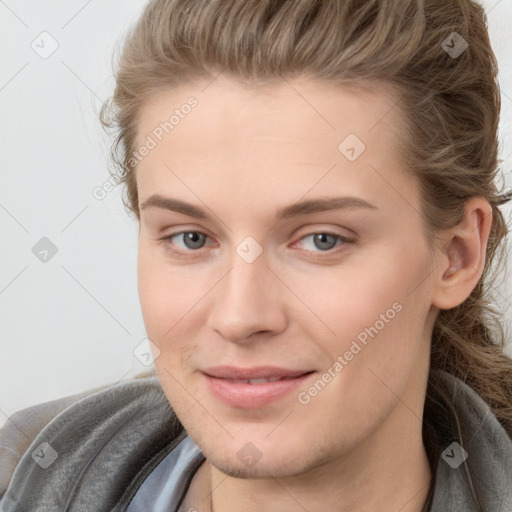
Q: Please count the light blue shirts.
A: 1